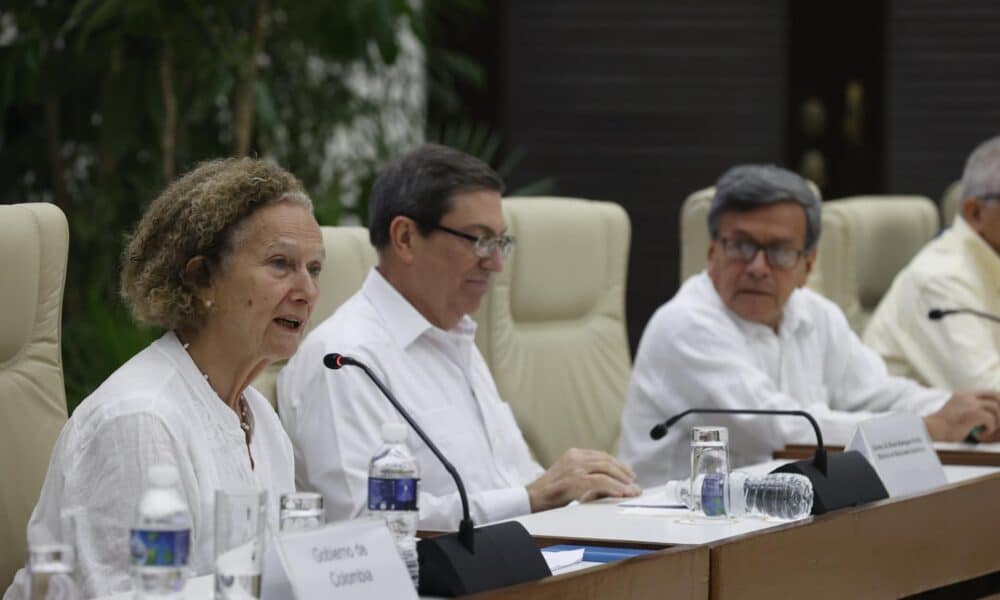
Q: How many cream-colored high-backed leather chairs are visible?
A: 6